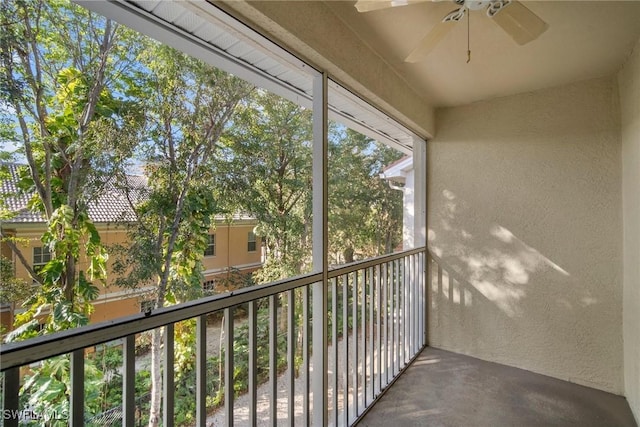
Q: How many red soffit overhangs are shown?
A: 0